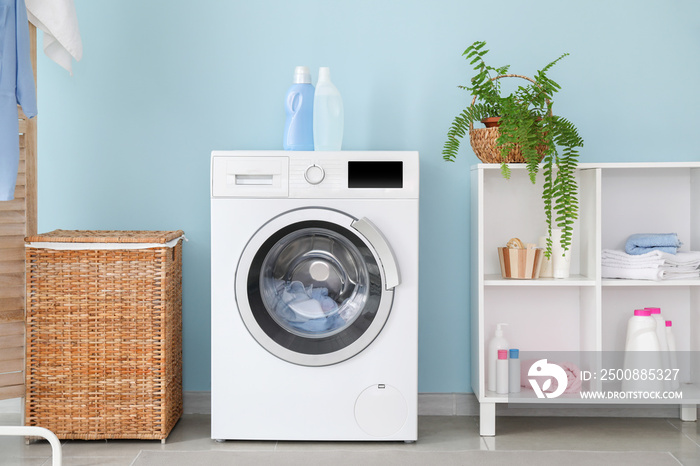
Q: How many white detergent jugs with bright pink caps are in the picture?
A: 3